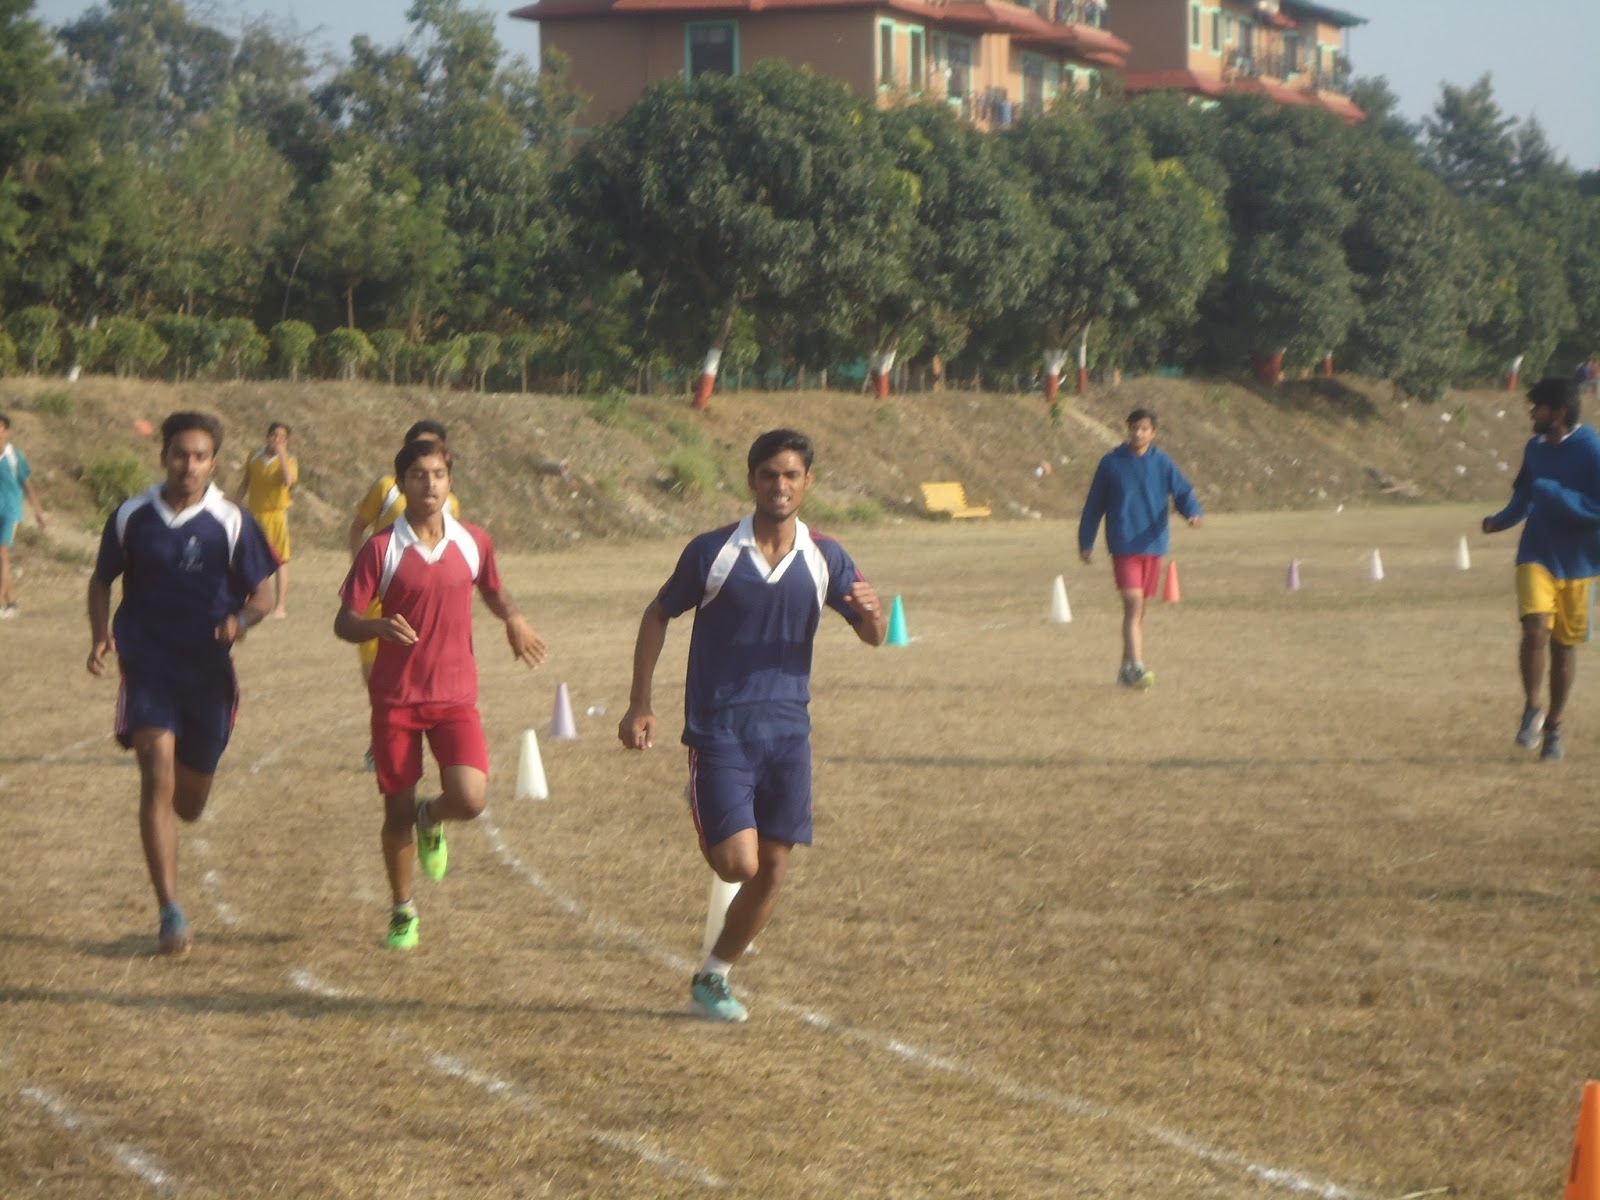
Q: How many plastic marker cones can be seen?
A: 10